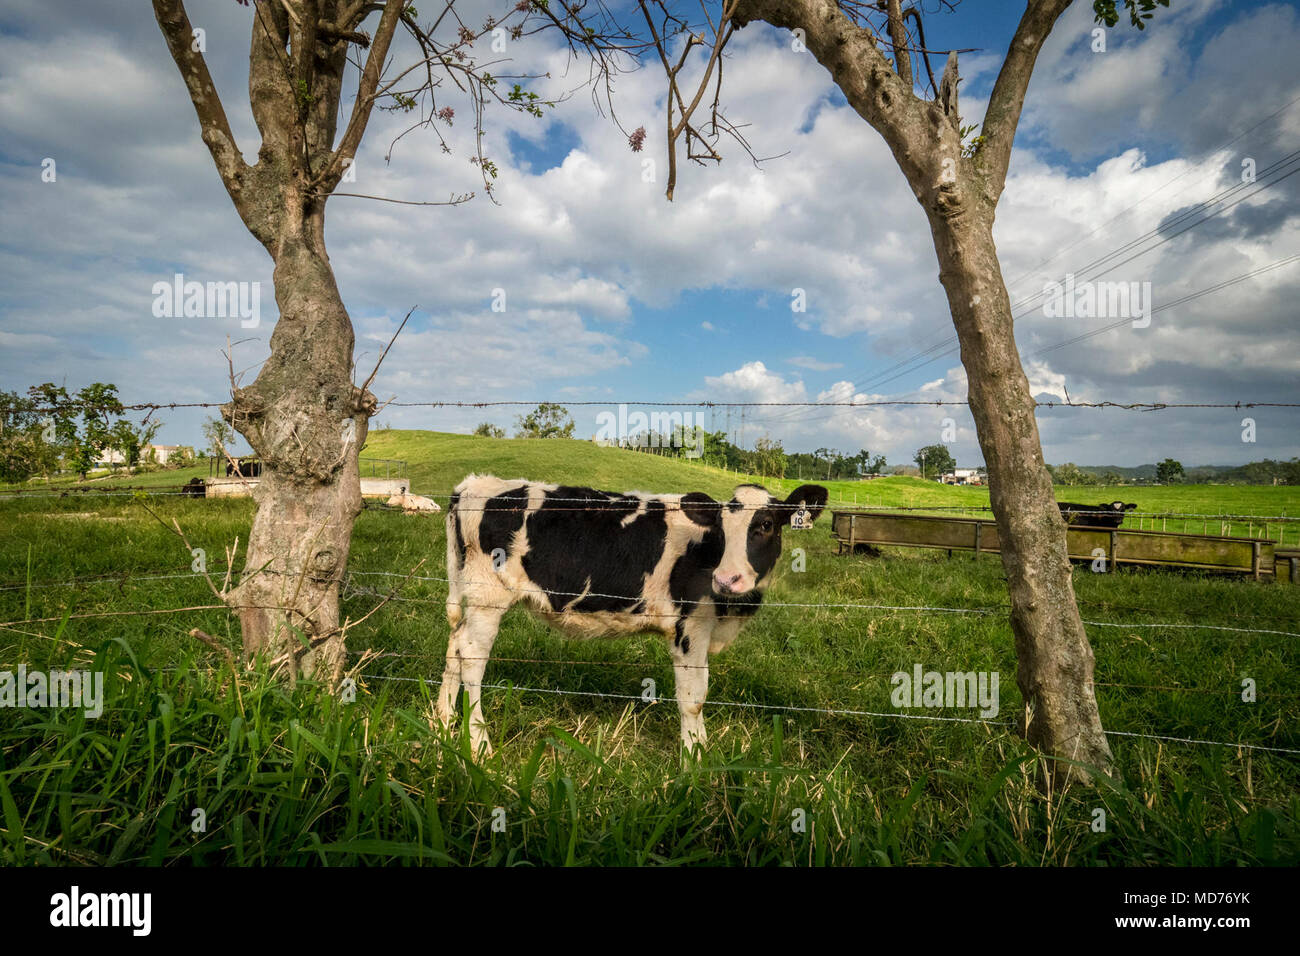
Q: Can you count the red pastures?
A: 0